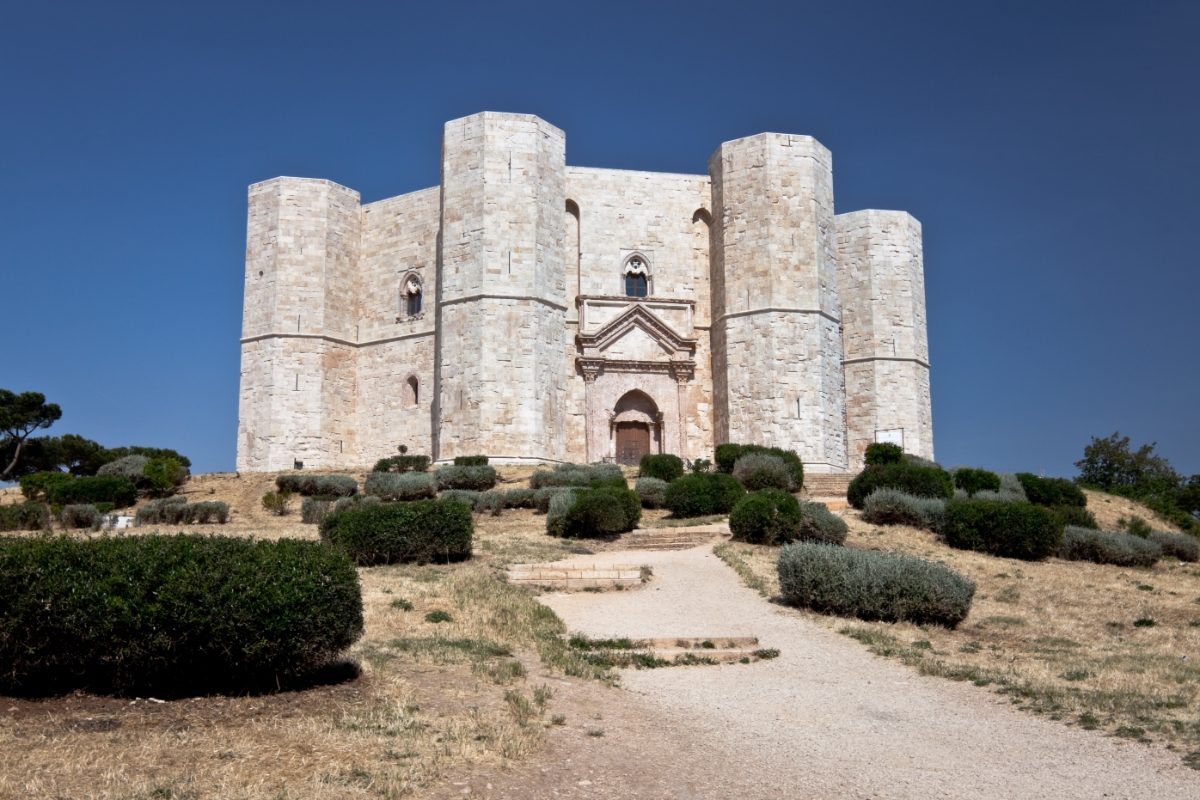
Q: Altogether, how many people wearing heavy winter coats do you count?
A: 0